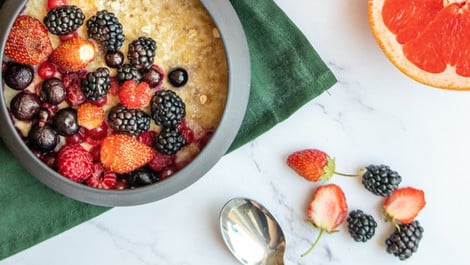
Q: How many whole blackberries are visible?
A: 11